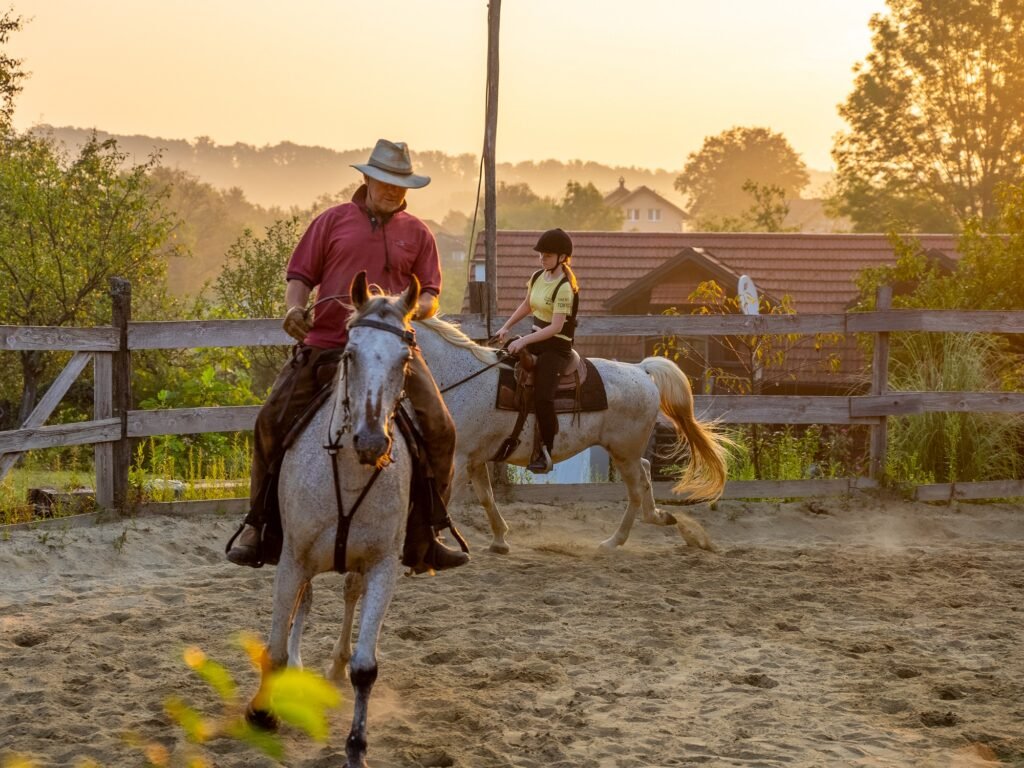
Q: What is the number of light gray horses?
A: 2